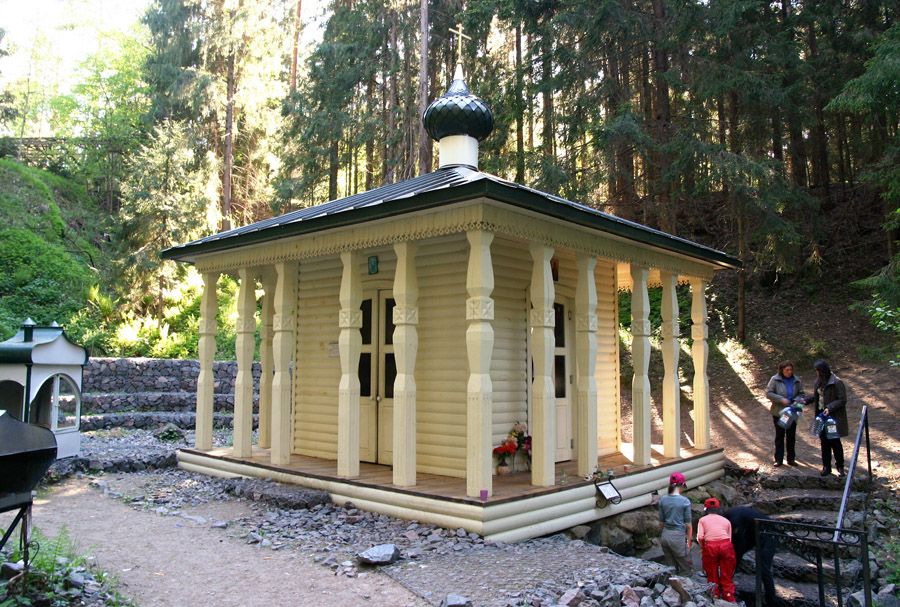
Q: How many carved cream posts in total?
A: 12